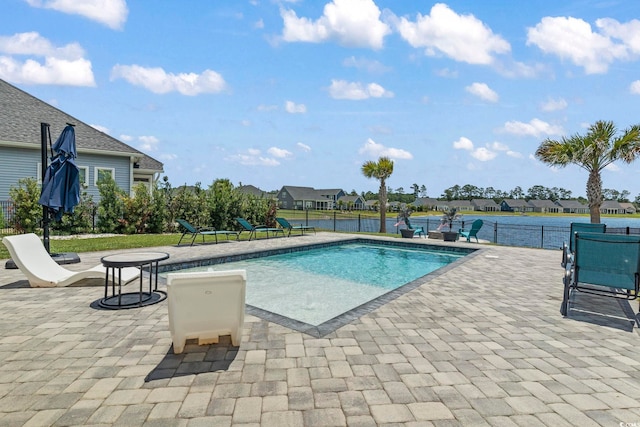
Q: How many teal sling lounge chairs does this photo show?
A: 5